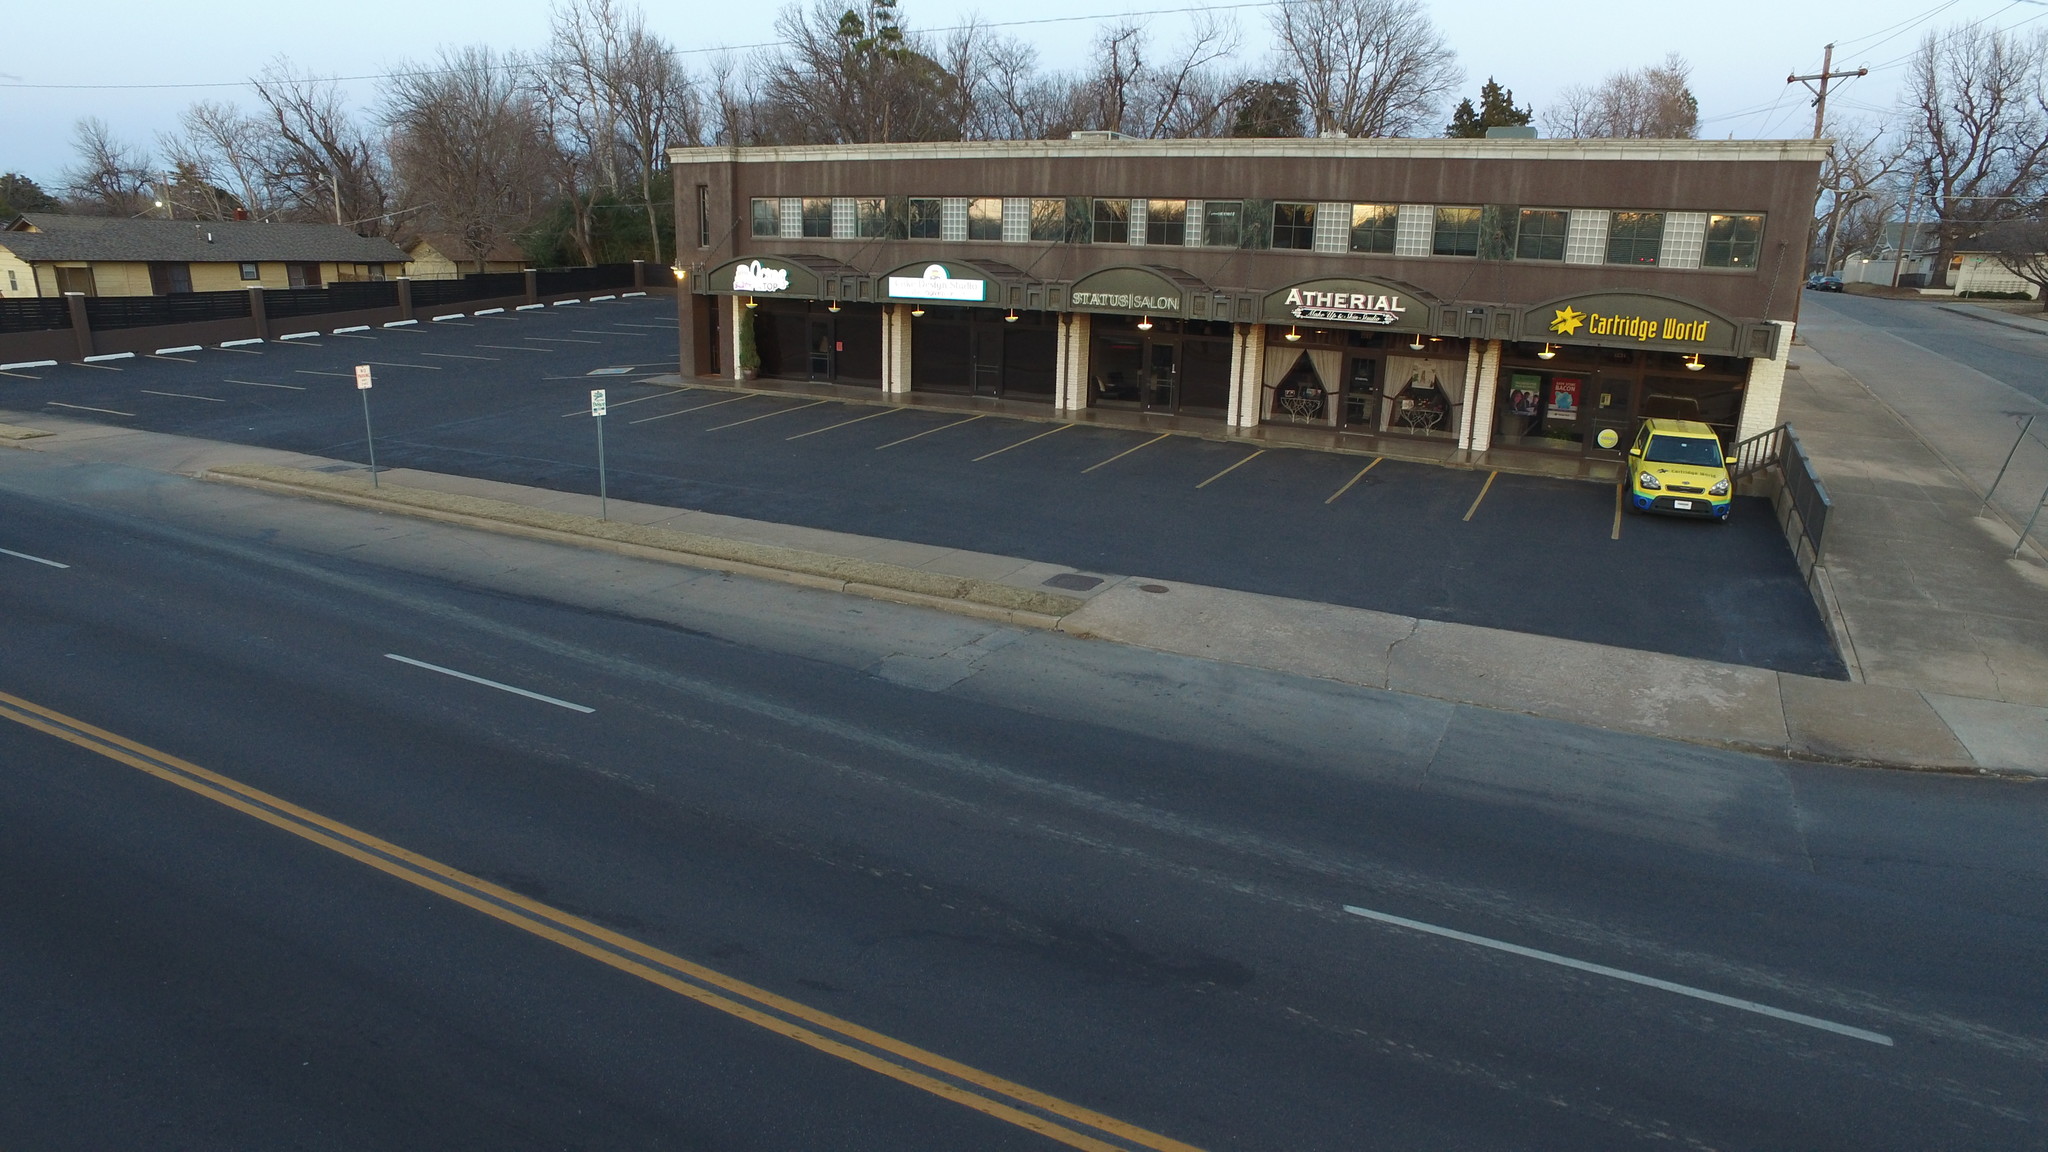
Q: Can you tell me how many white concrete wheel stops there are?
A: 13